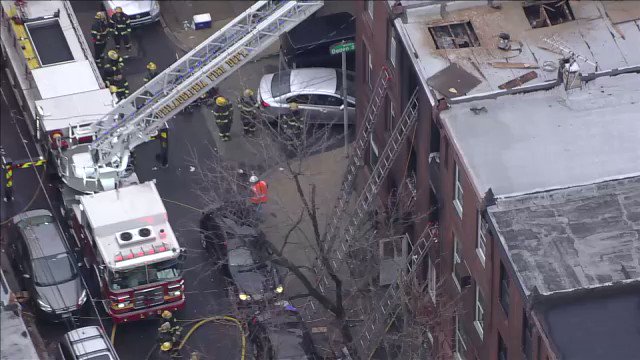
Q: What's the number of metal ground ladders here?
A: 3